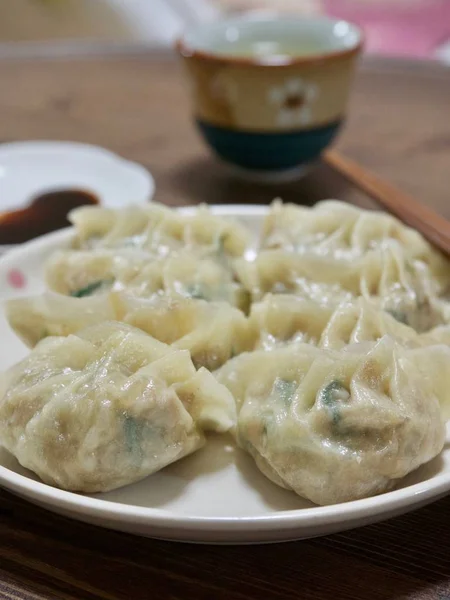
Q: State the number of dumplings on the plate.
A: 8